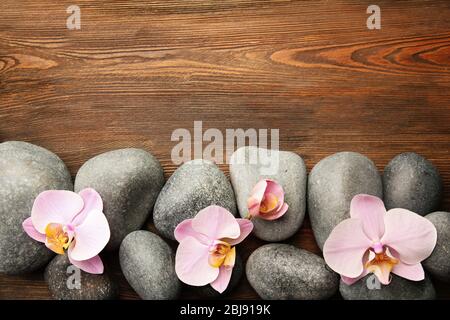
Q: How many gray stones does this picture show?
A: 12